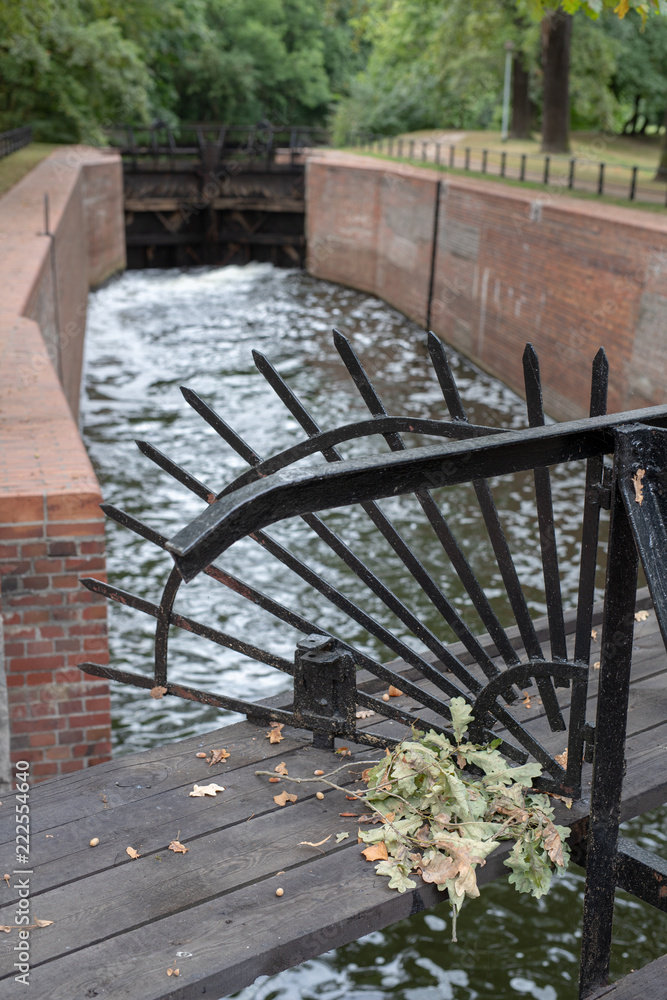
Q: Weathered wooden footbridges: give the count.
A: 1